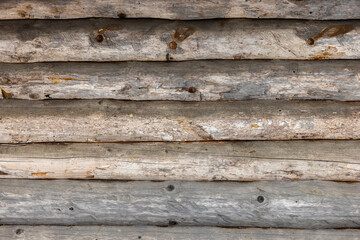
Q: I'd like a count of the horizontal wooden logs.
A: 7